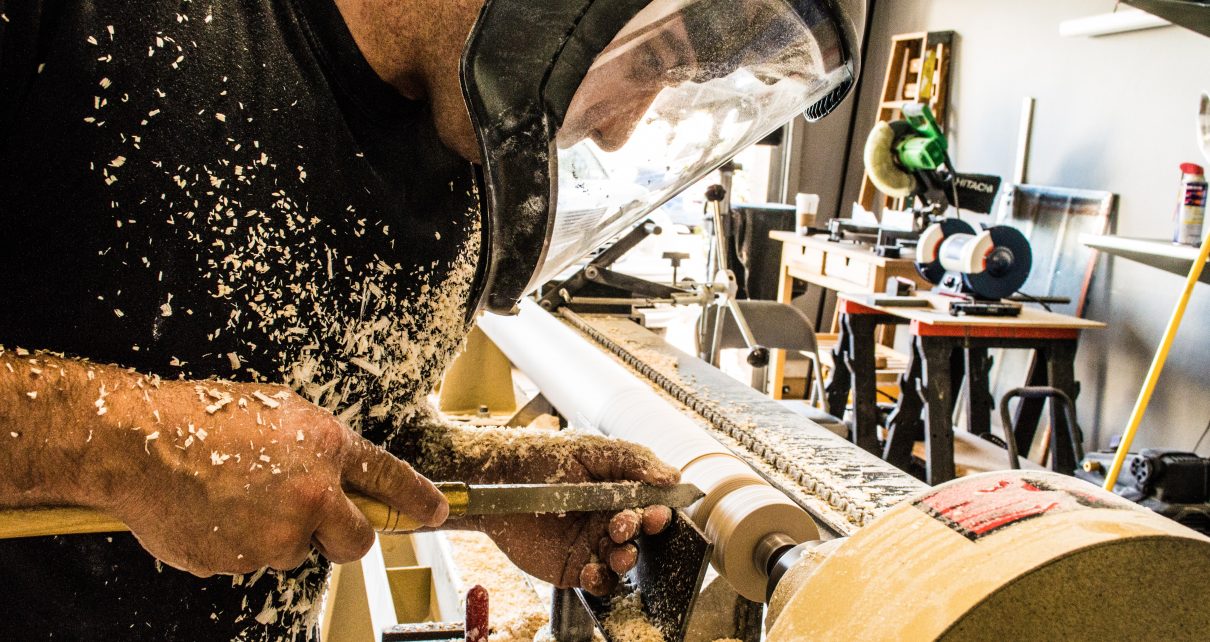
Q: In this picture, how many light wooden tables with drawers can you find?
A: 1